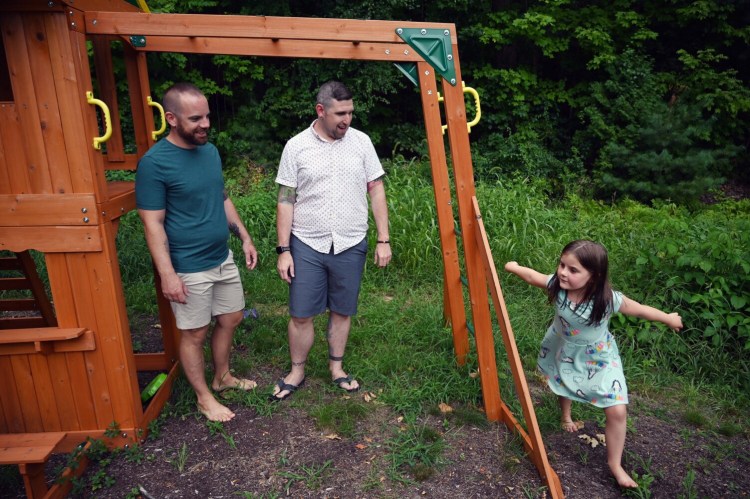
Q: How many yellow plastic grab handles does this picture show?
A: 4